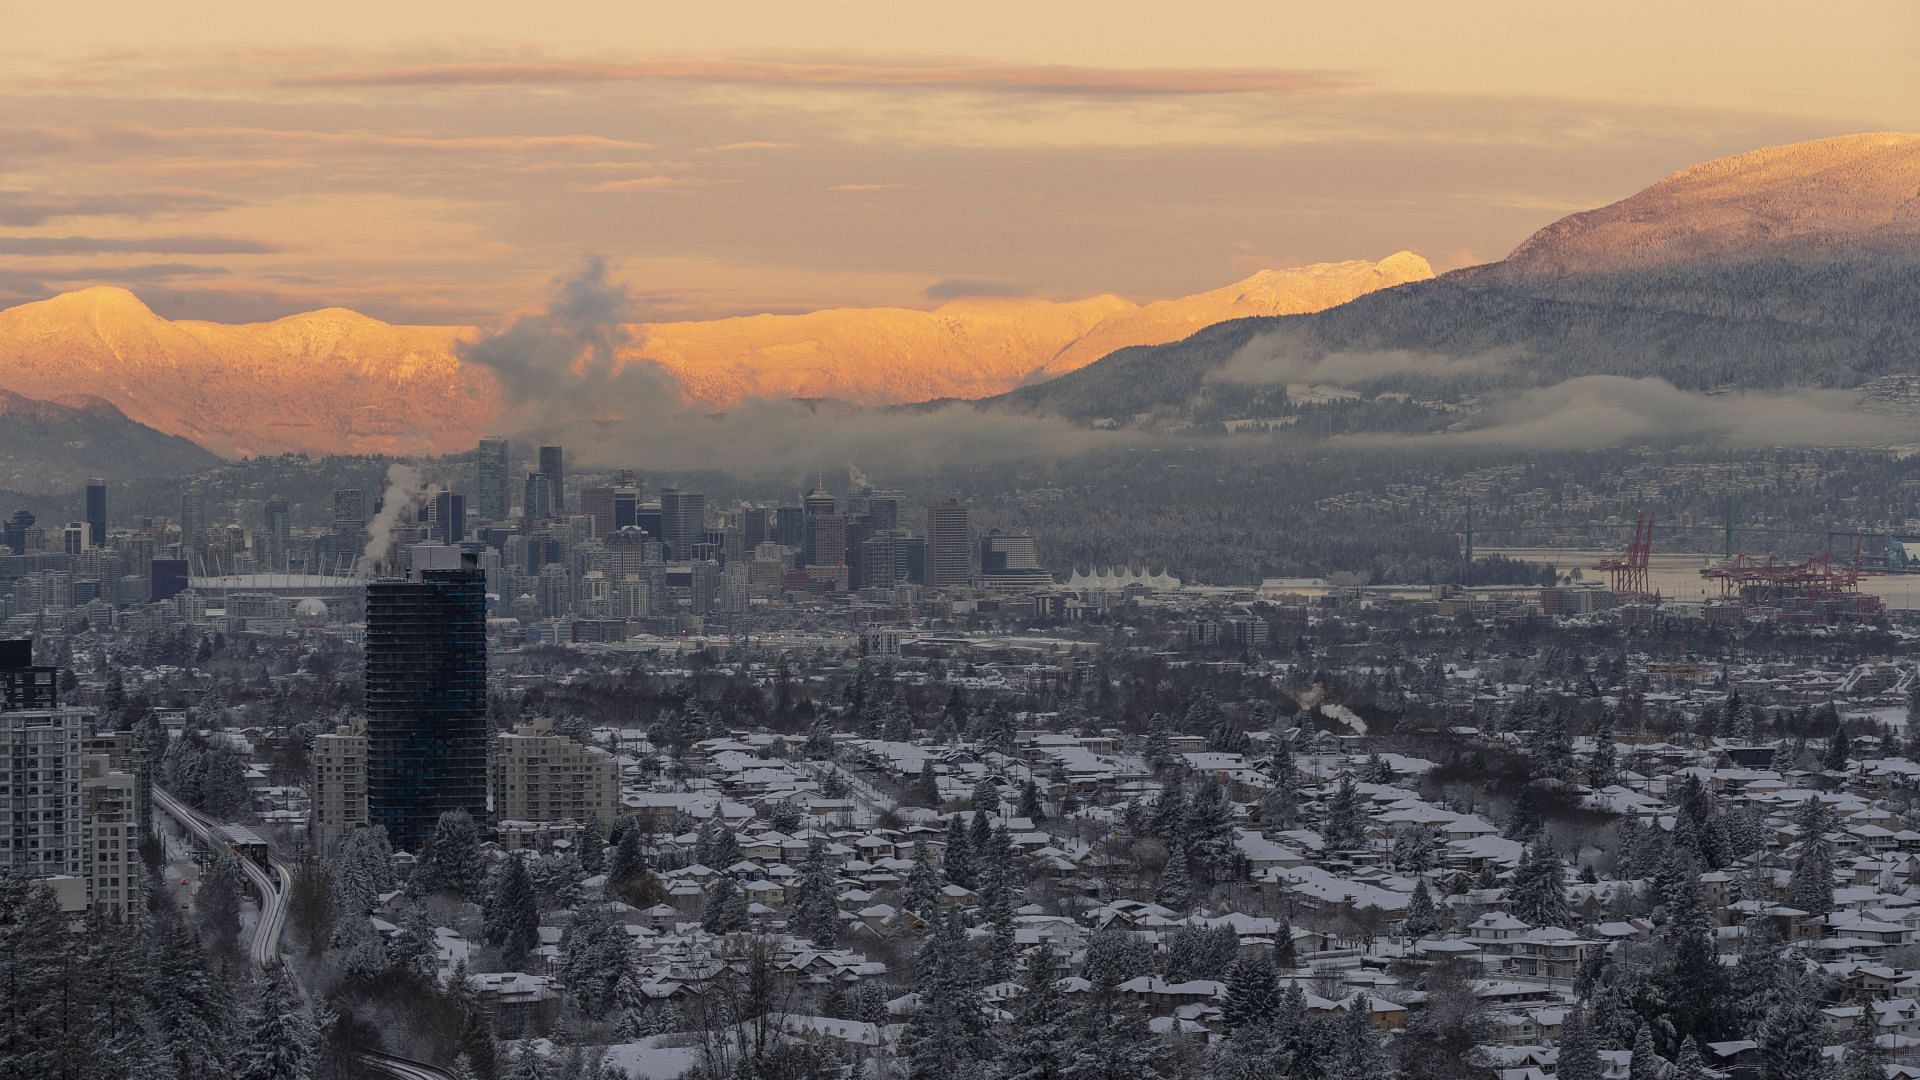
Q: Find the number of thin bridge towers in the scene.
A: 2